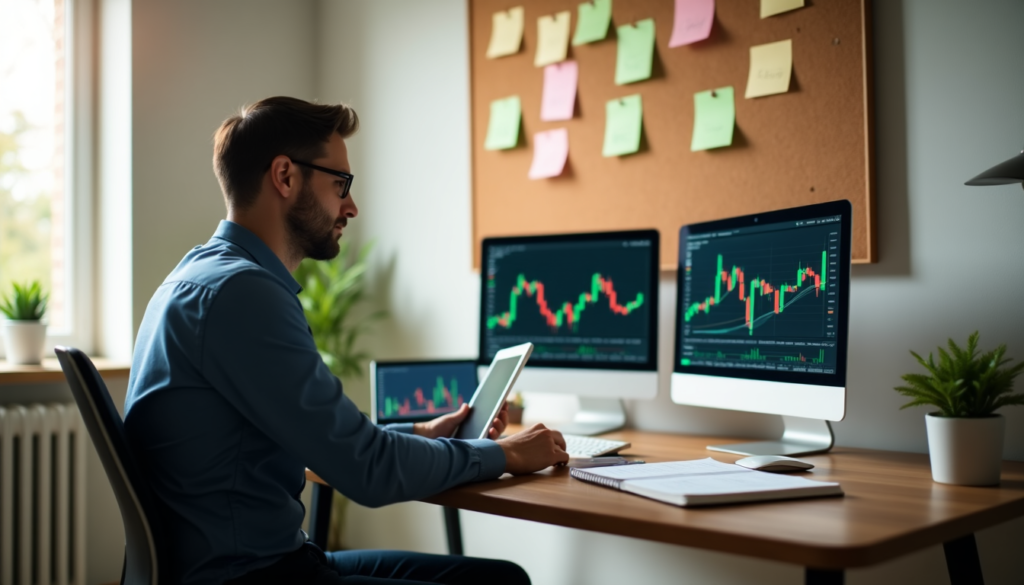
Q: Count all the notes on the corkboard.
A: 12